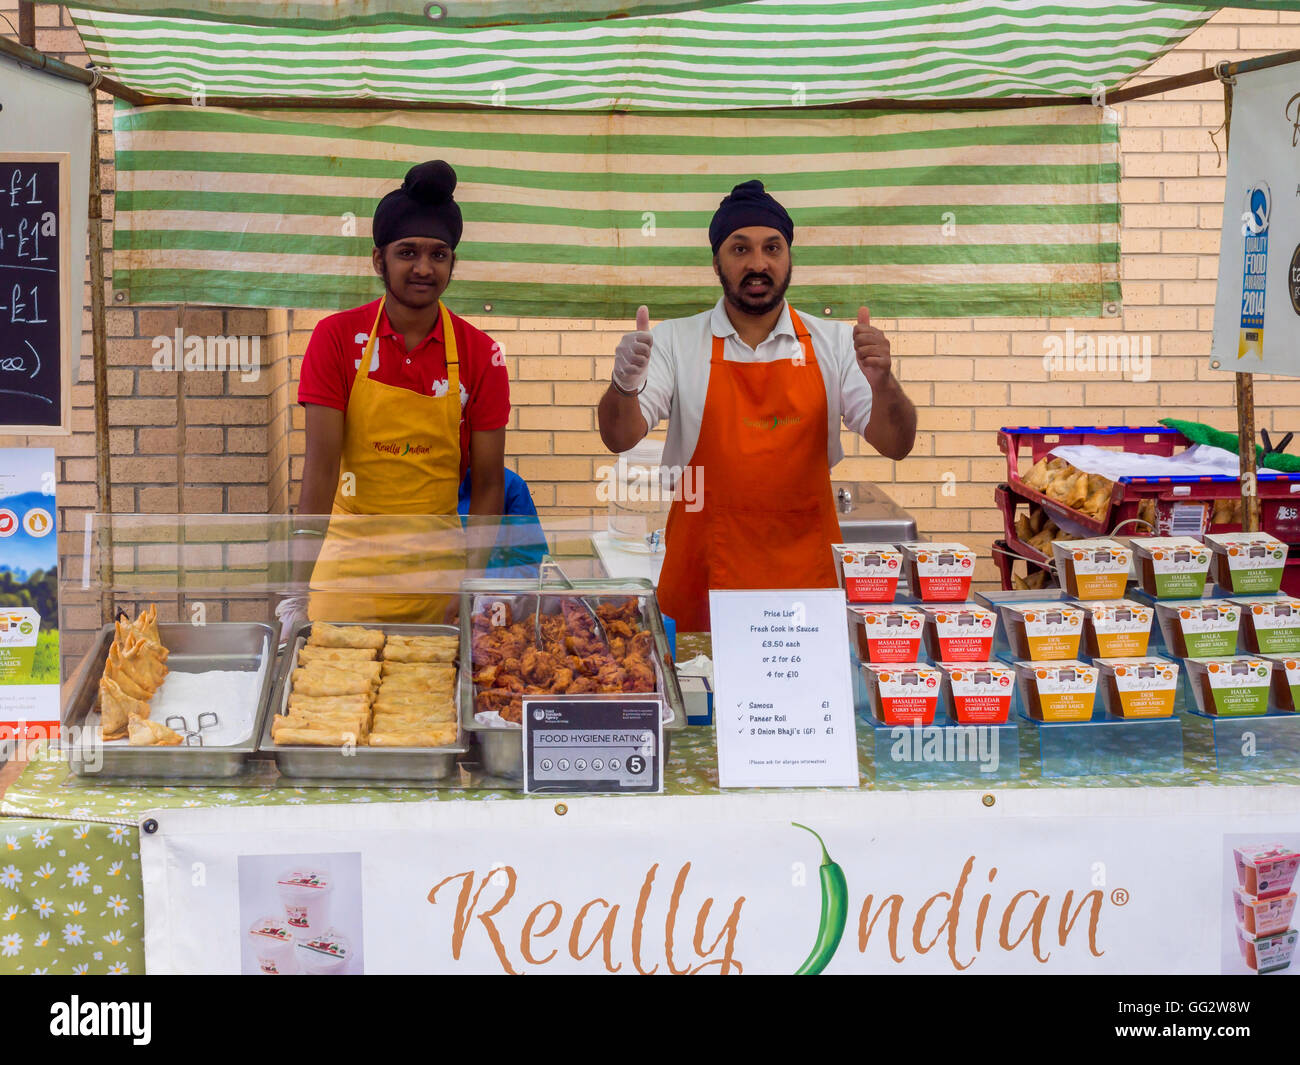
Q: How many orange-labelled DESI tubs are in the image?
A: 5